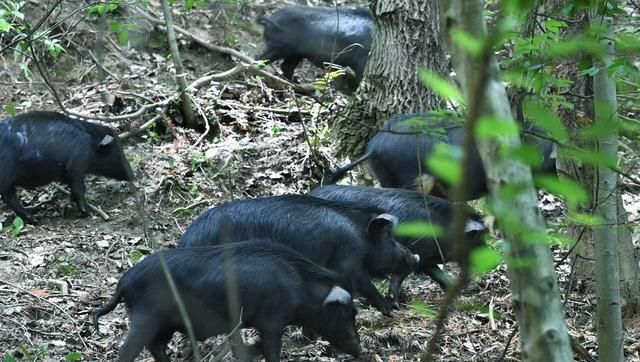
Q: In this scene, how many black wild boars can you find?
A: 6